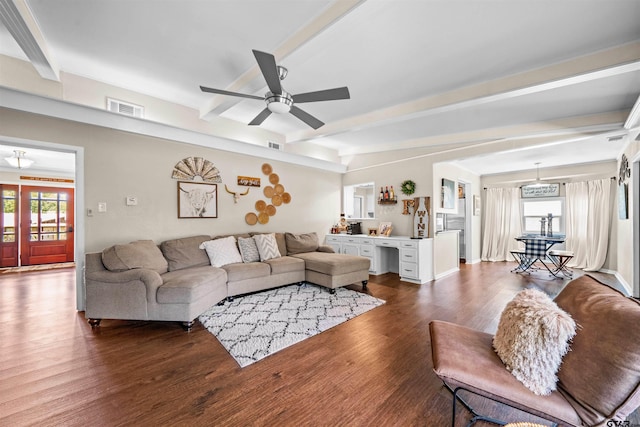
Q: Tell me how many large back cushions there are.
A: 5